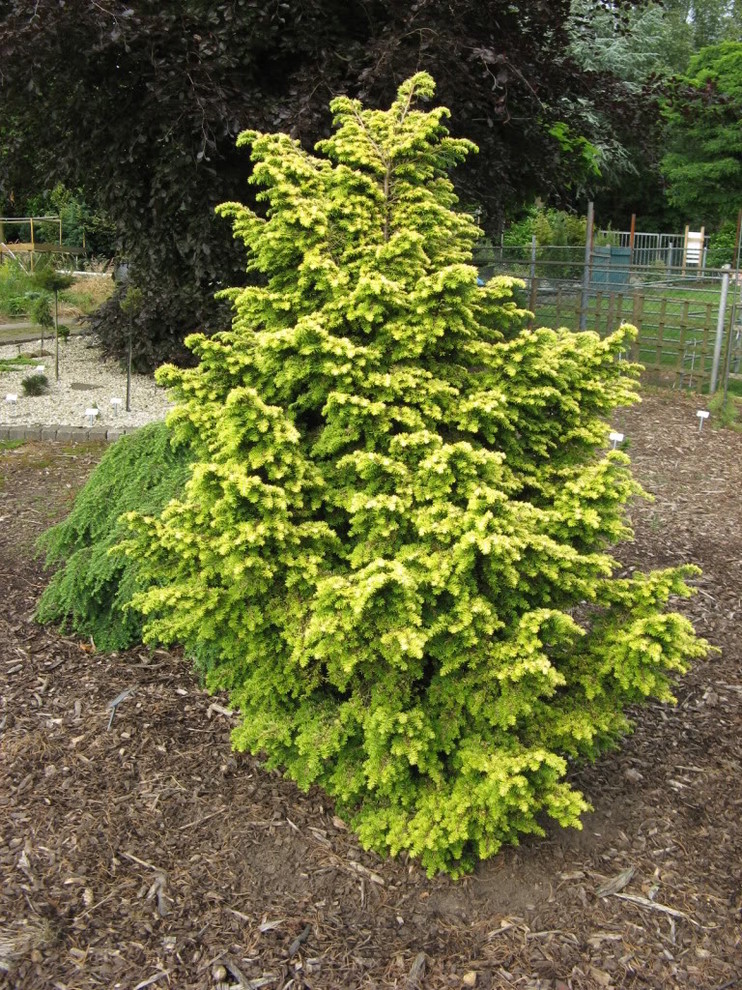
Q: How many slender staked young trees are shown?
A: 3